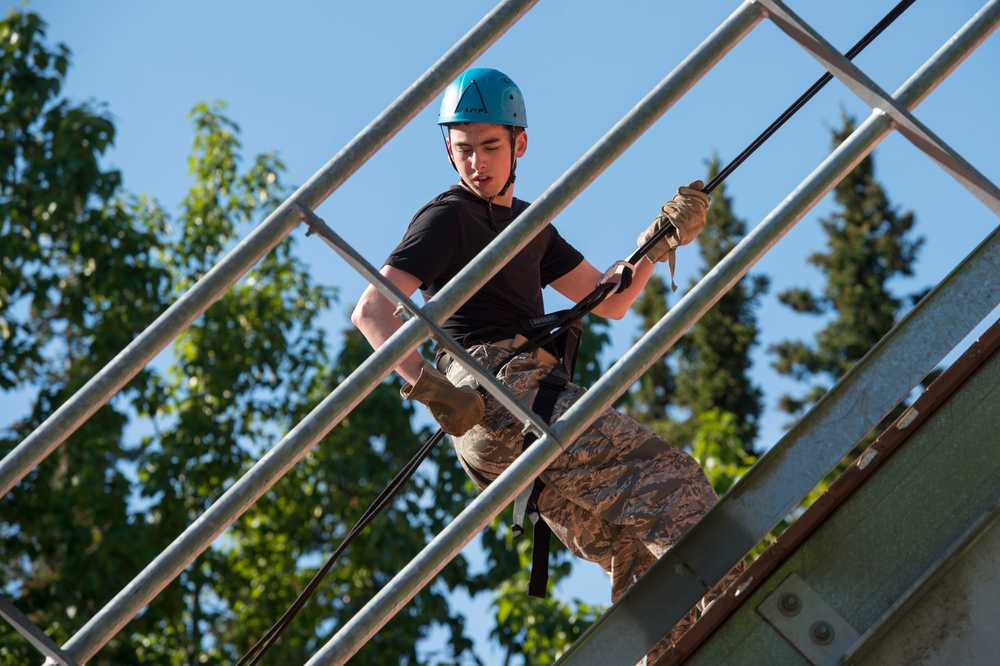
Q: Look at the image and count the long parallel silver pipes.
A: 3